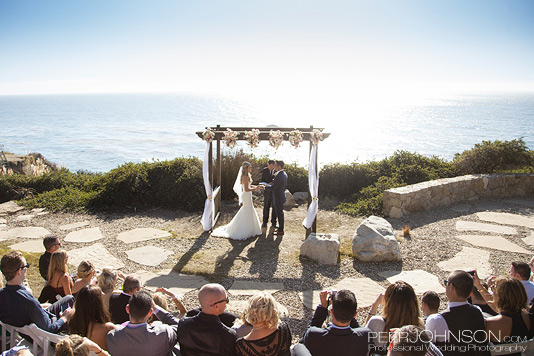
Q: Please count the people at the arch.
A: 3